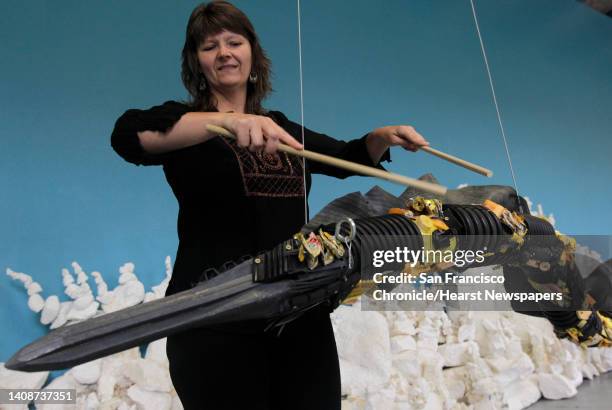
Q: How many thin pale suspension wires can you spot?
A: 2